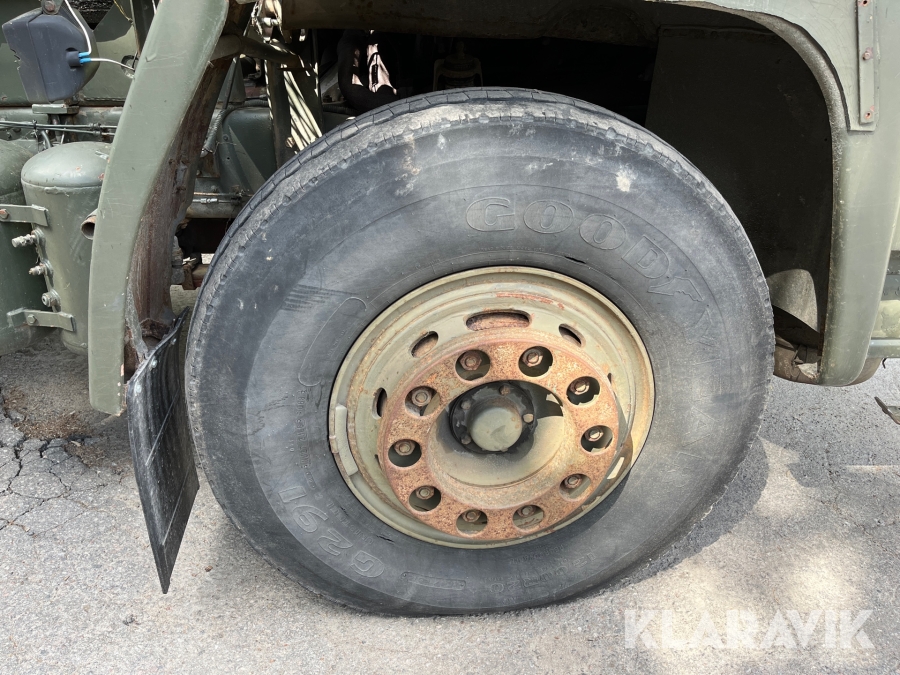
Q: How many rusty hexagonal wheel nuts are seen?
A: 10